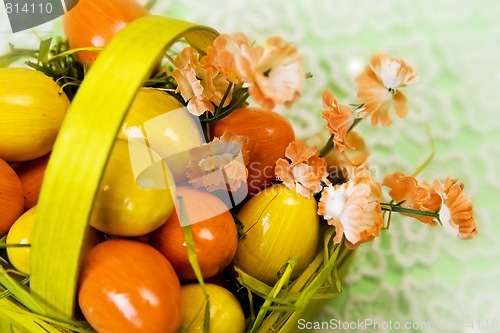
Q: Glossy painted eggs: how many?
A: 12